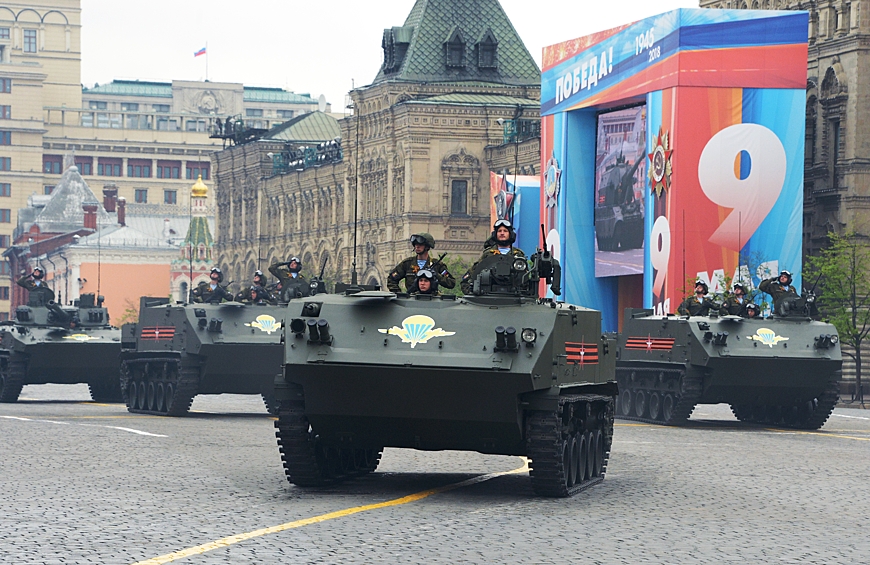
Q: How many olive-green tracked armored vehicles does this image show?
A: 4